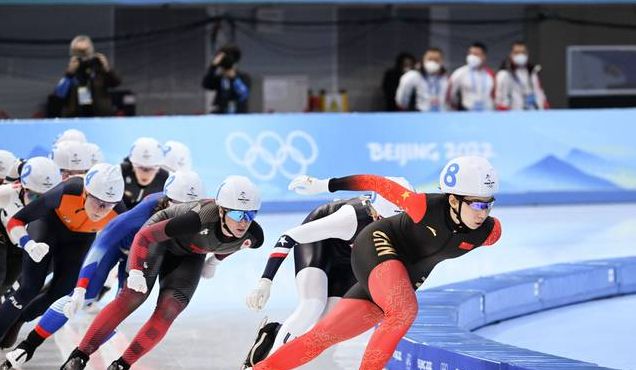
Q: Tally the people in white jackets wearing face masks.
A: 3